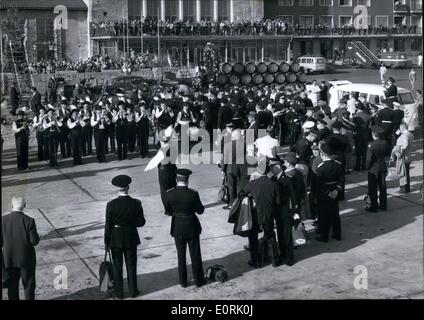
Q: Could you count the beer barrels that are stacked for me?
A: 15